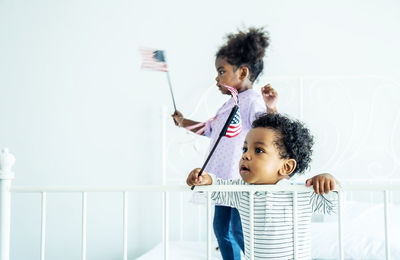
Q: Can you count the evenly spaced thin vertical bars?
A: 9